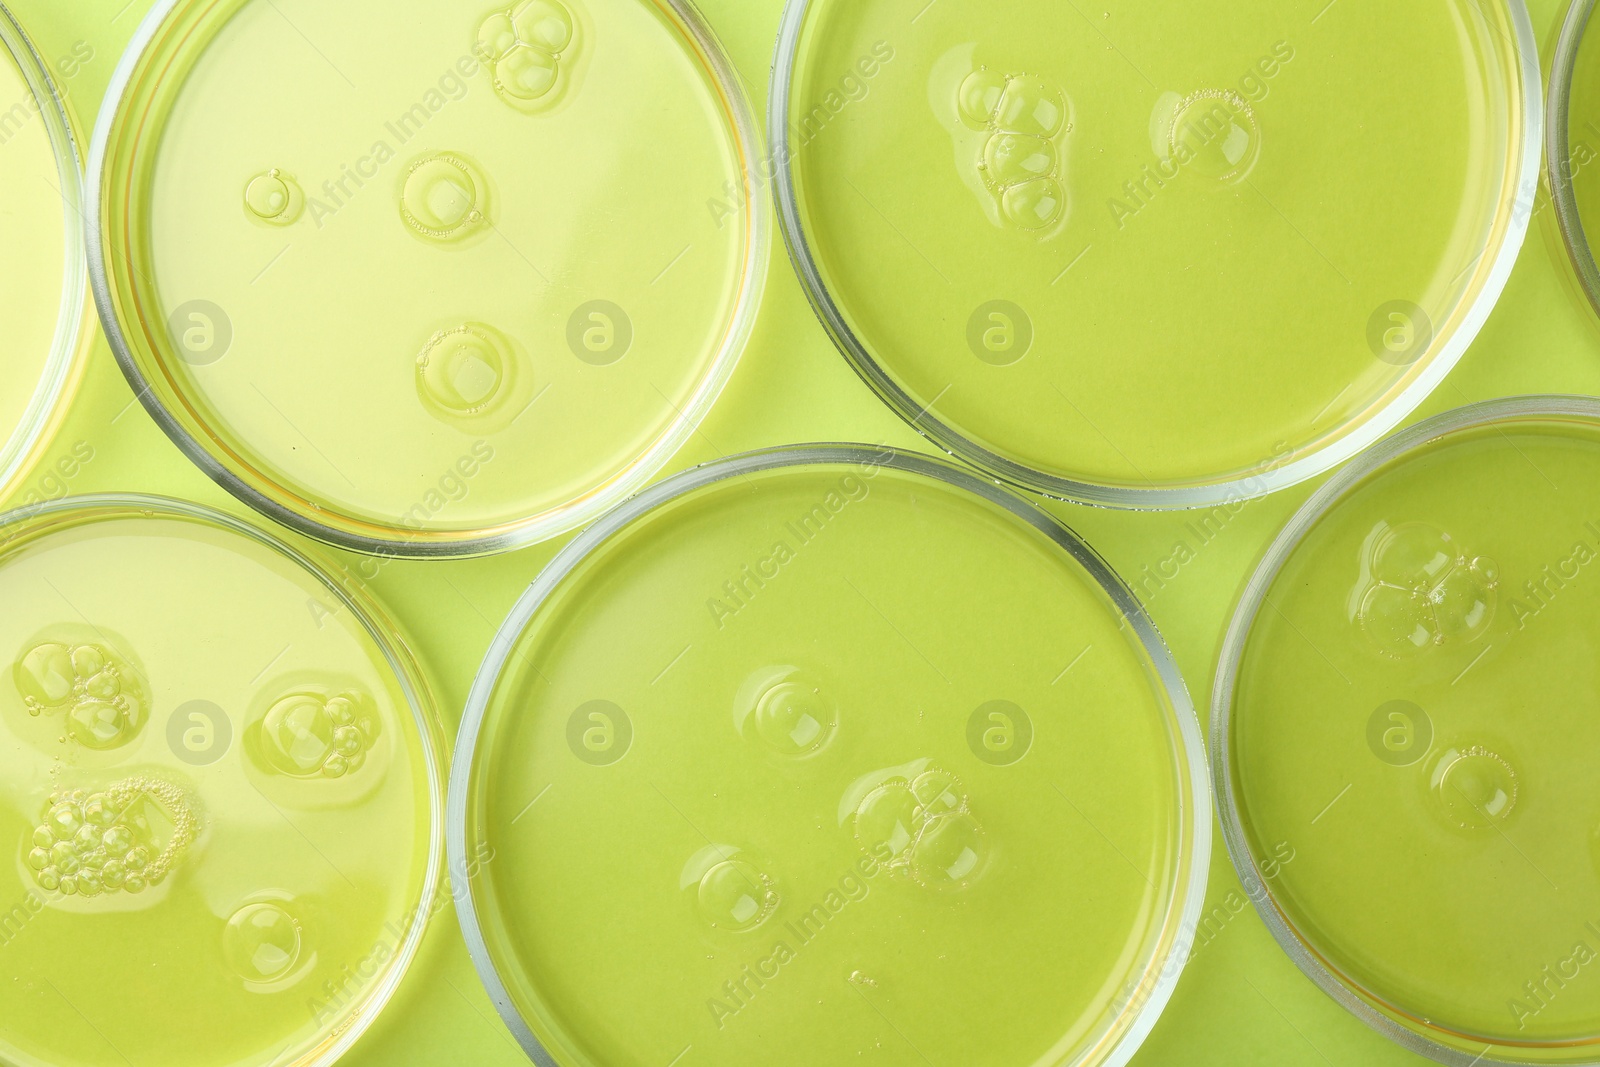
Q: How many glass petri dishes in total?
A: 7